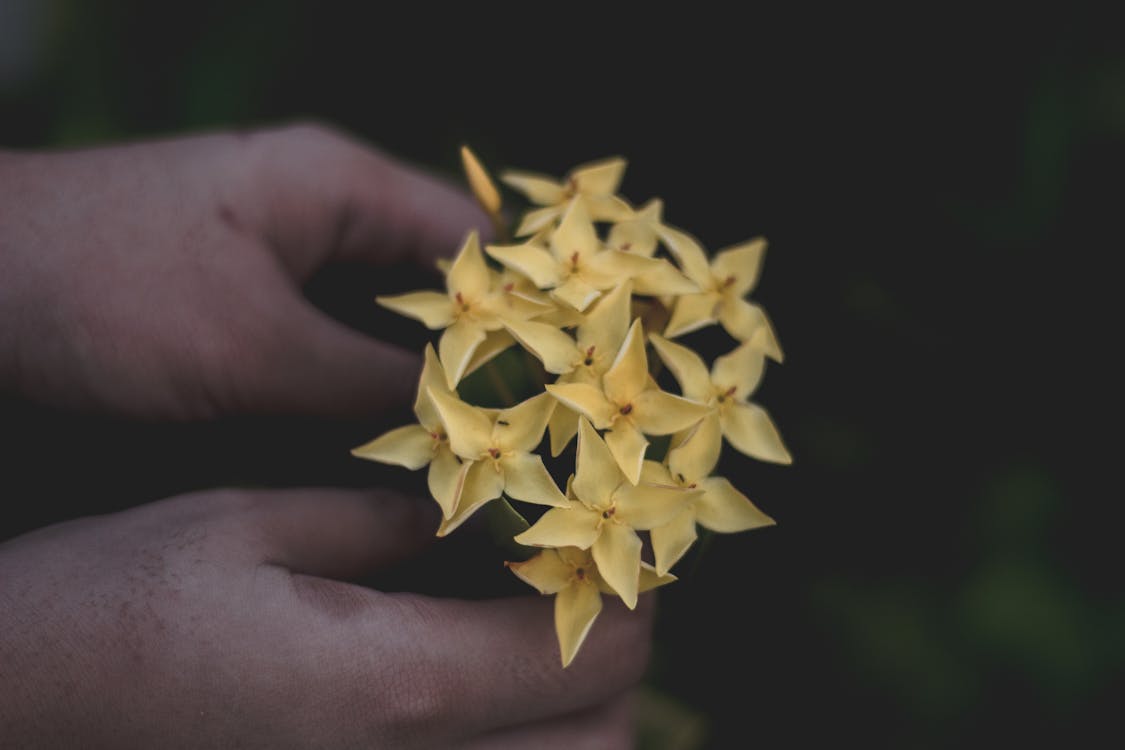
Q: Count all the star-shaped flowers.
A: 14